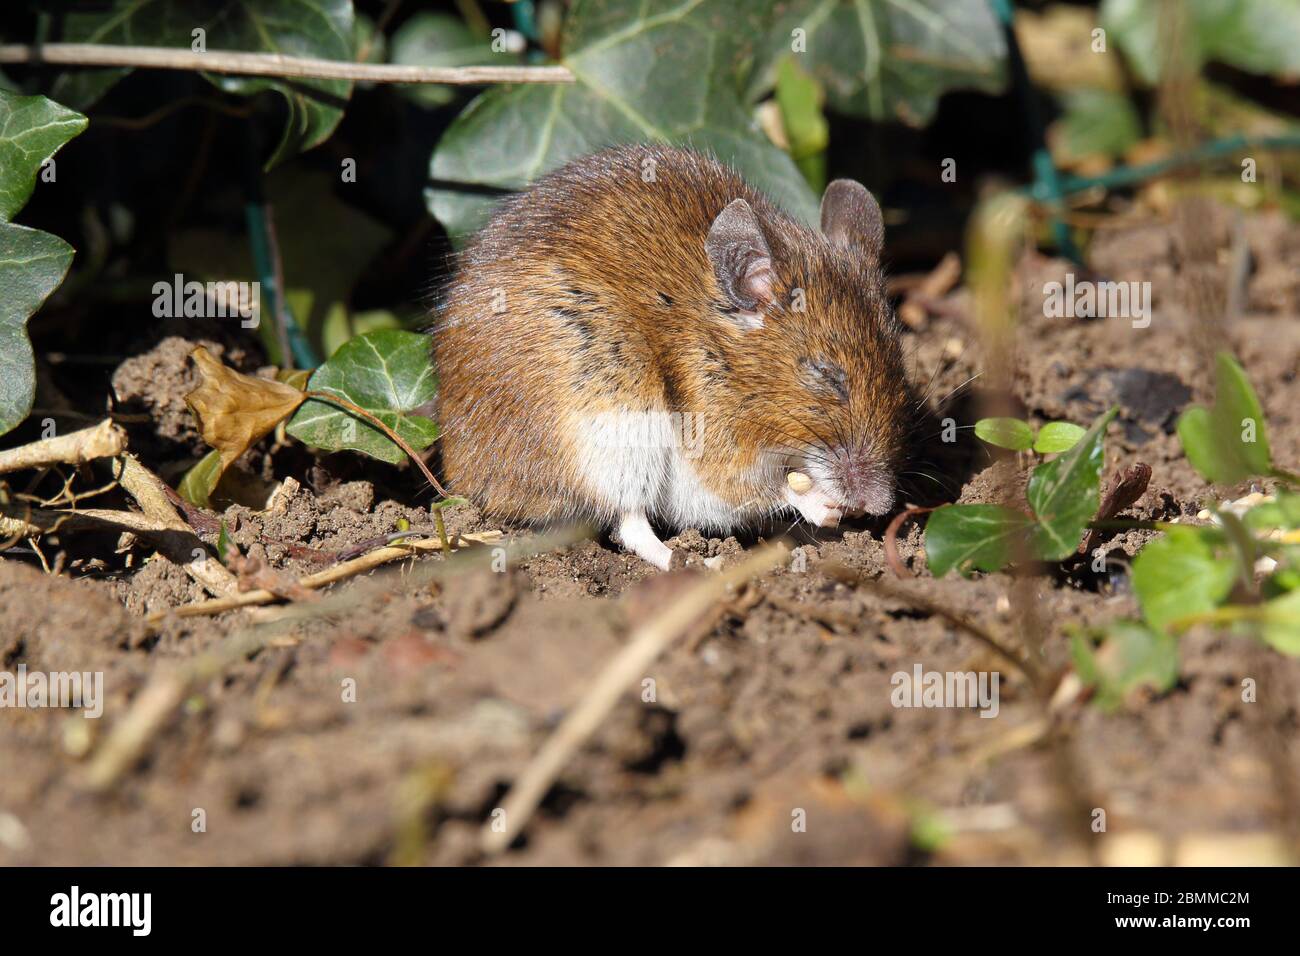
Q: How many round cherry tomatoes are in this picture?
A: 0